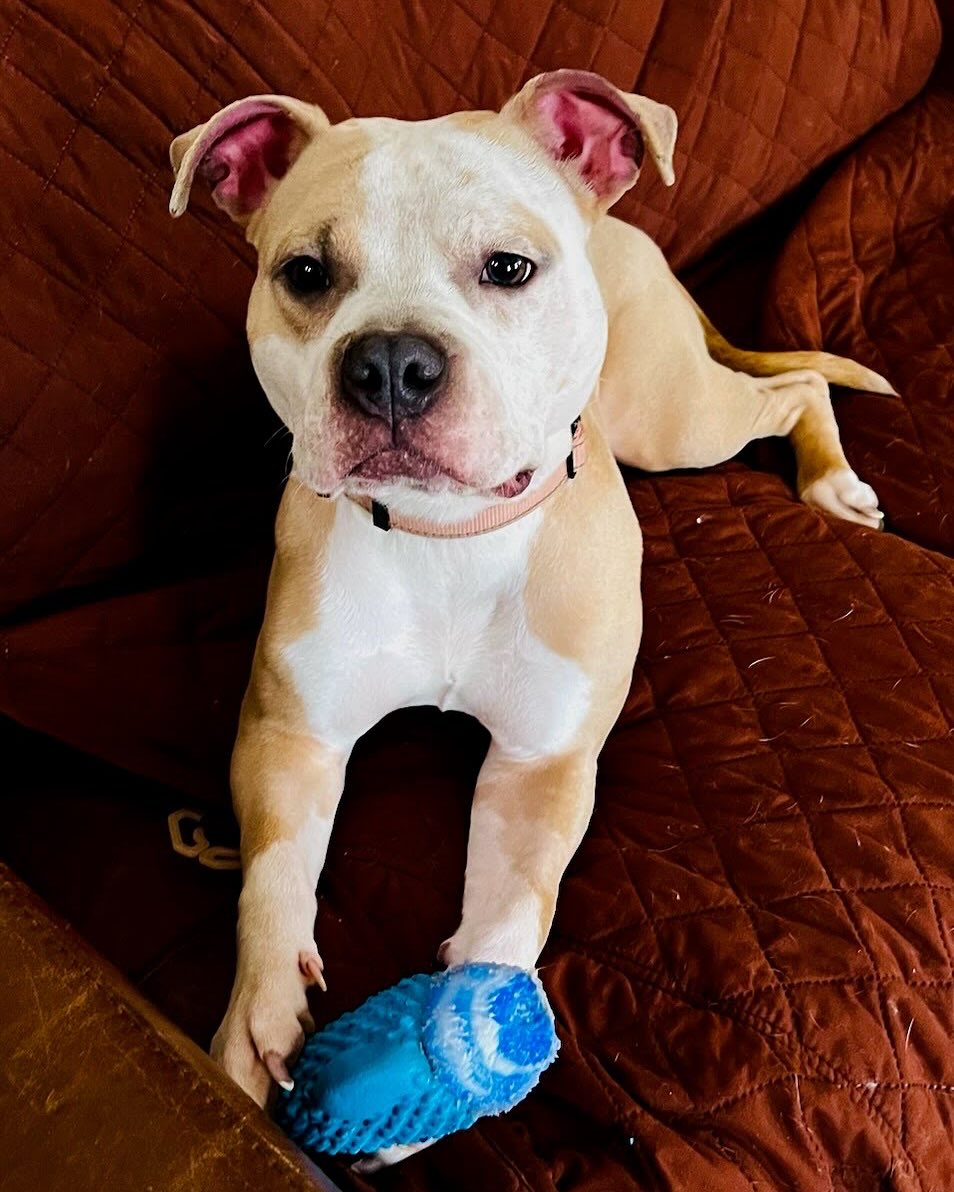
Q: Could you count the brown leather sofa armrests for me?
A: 1